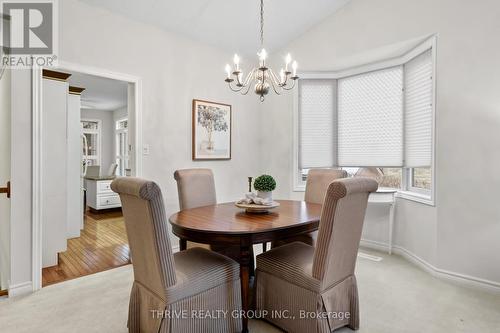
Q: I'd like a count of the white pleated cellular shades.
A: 3